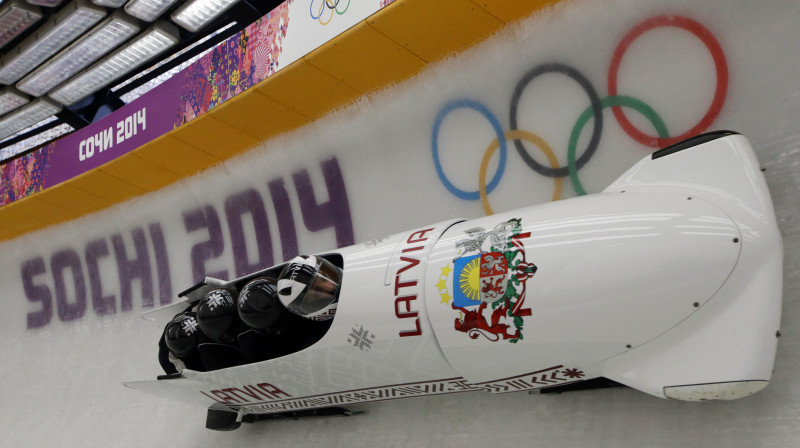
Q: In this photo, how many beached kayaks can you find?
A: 0